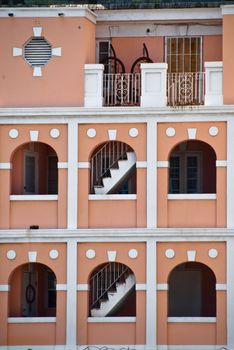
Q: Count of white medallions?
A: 12